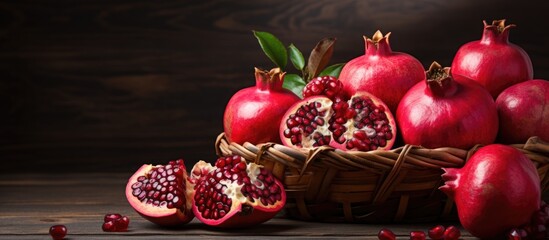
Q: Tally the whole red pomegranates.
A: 6